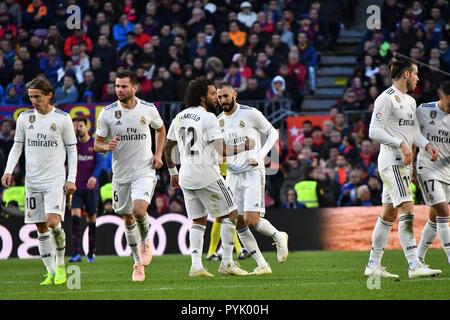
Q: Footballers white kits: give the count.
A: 6